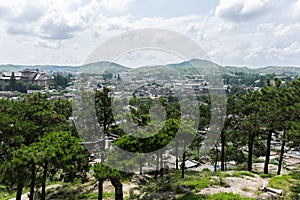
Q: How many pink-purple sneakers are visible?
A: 0